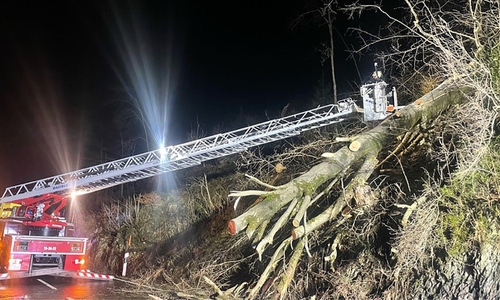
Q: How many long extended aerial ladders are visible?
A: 1